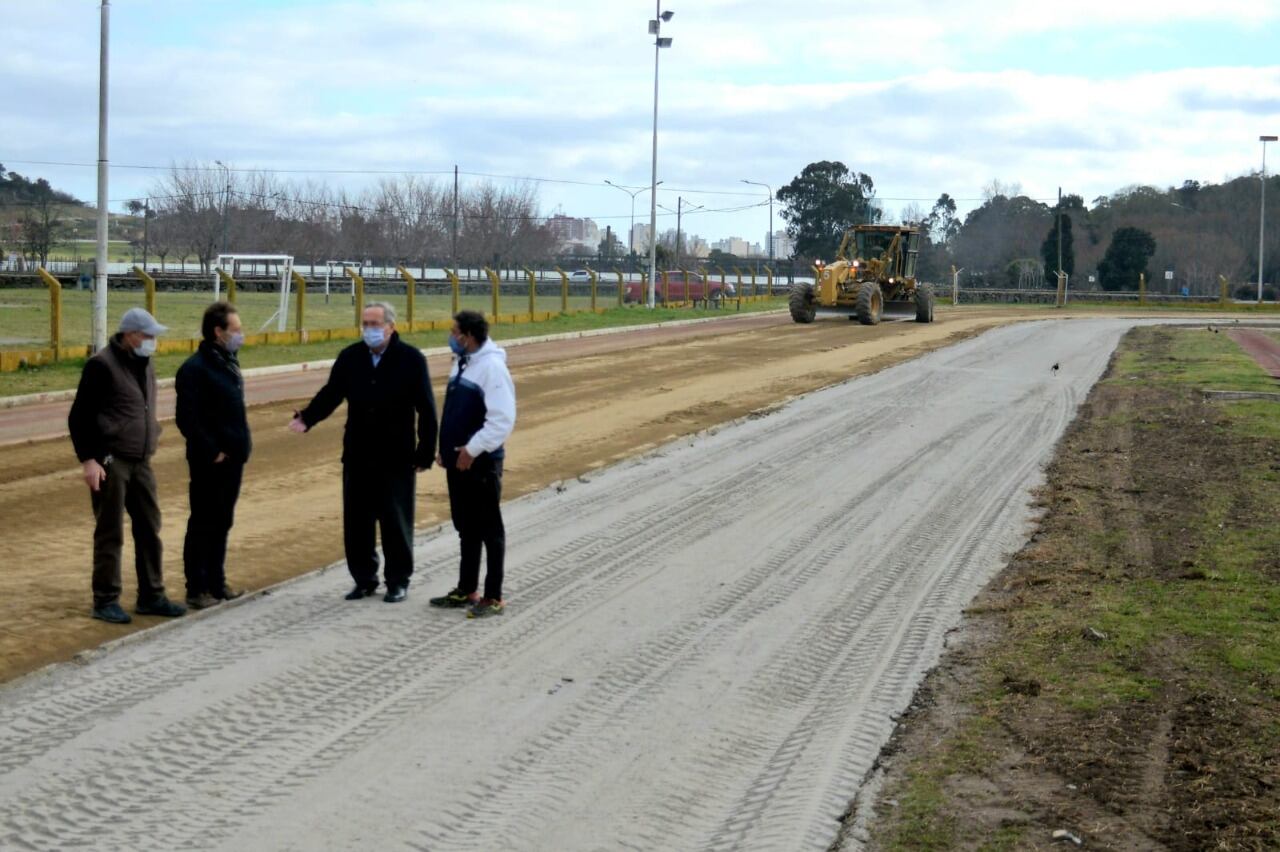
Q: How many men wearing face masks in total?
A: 4